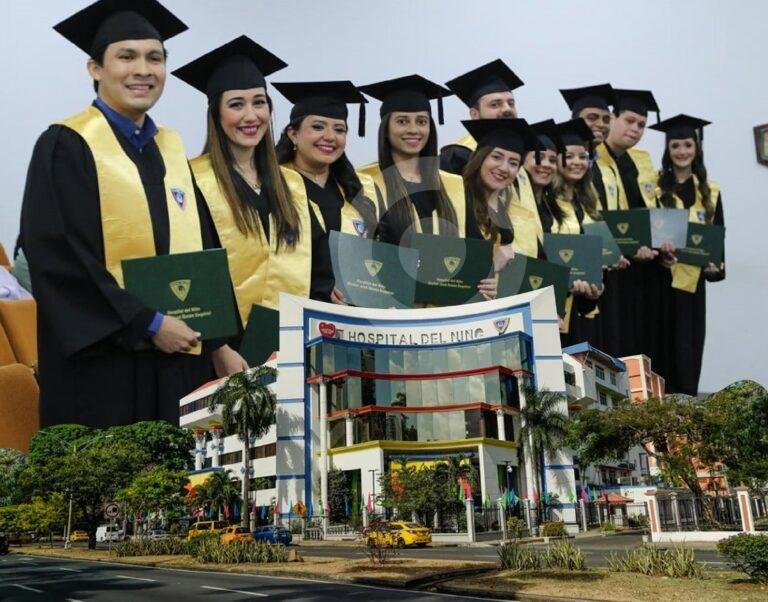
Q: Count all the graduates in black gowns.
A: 11